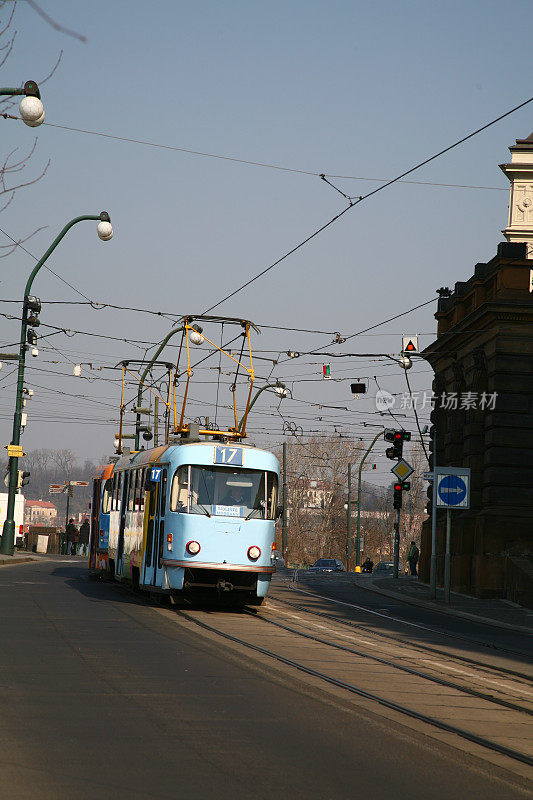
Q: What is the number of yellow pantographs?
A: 2